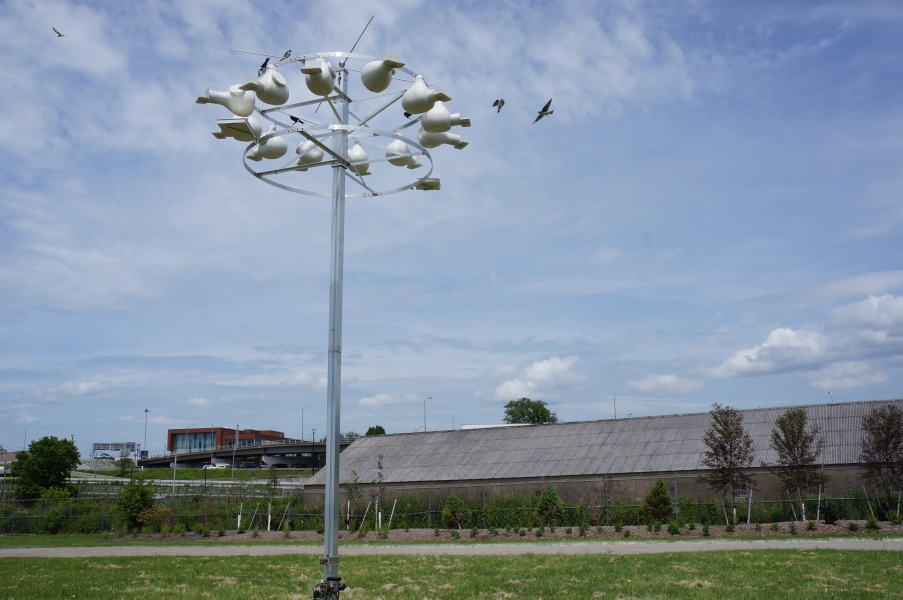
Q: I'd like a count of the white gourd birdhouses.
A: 12